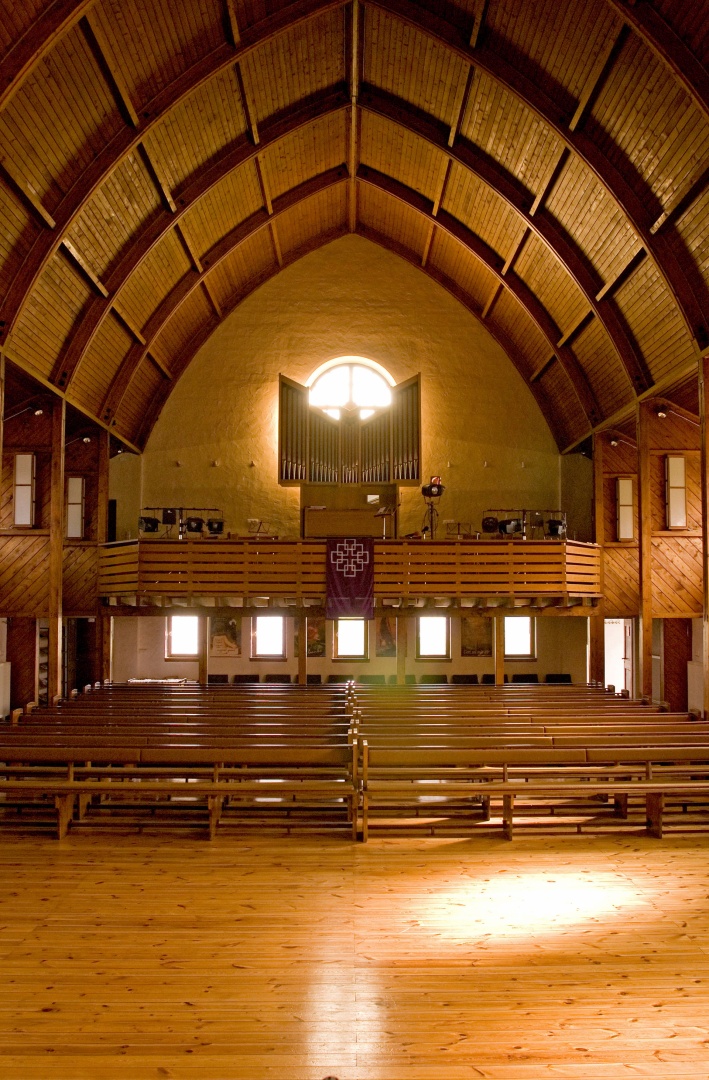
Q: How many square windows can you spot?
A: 5